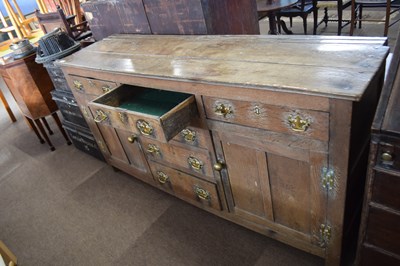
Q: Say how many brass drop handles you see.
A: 11